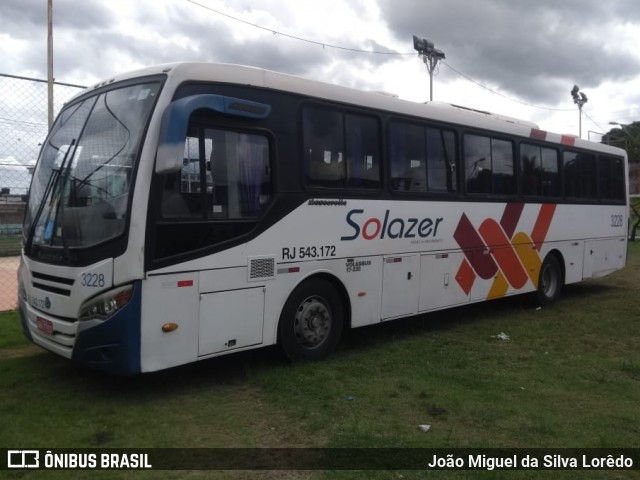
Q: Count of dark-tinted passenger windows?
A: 6